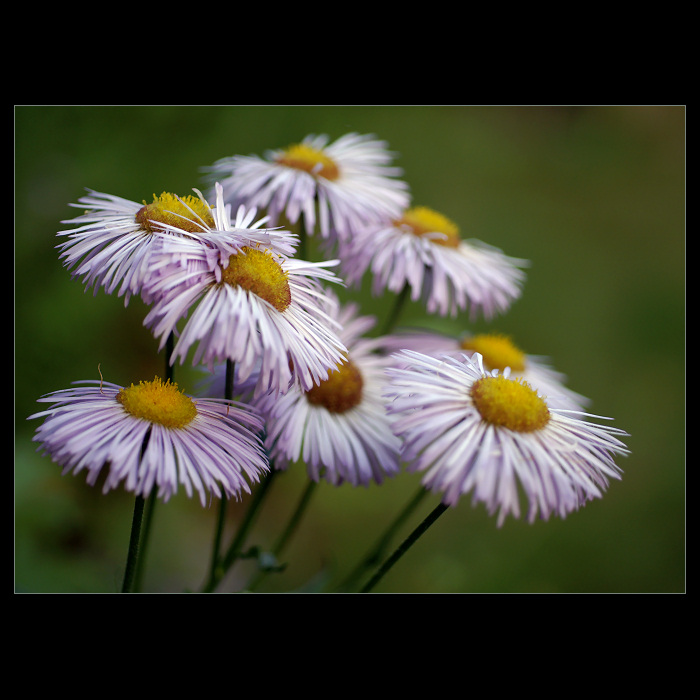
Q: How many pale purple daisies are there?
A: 8